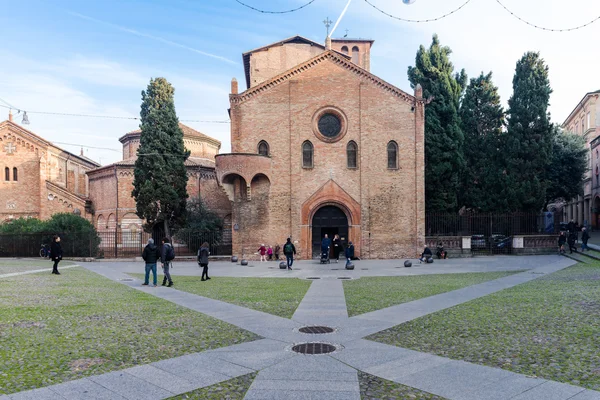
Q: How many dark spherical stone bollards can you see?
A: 6